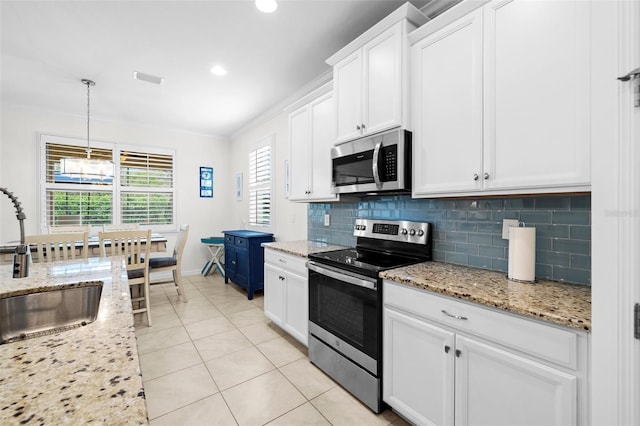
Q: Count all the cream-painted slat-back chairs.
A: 5